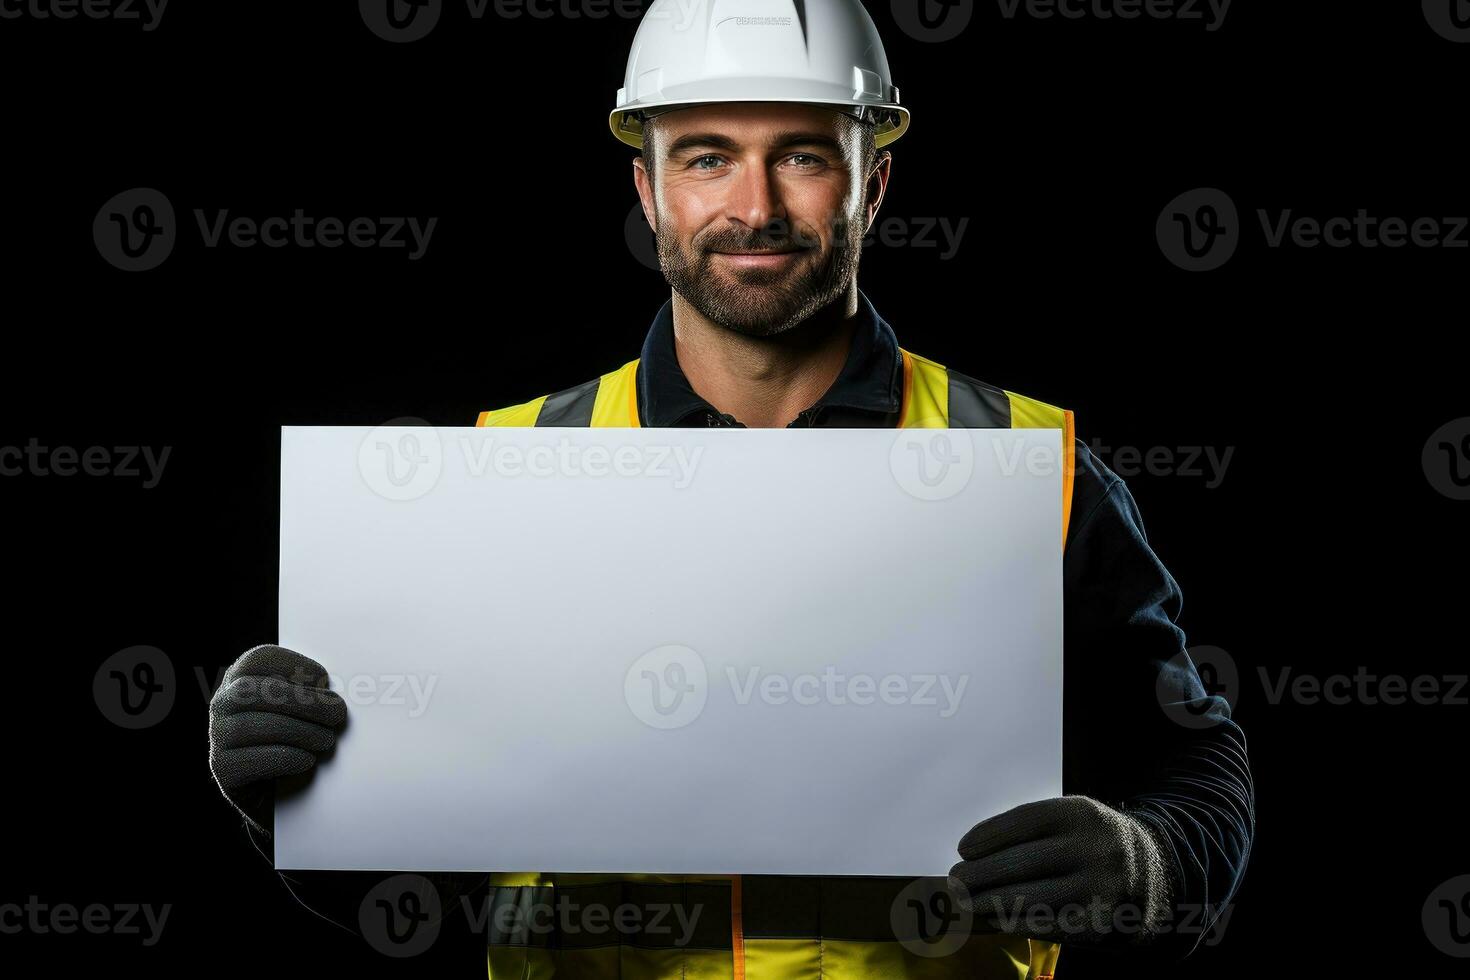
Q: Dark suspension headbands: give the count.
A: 1